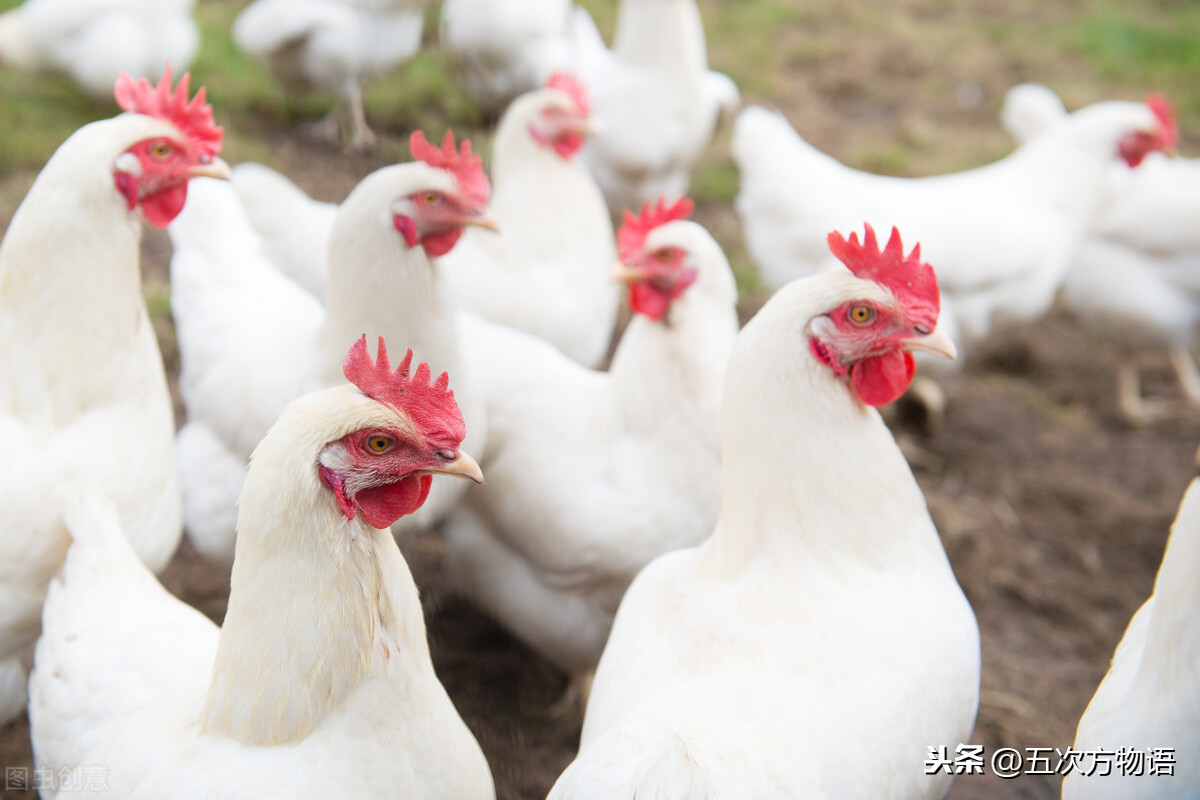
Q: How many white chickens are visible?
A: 13